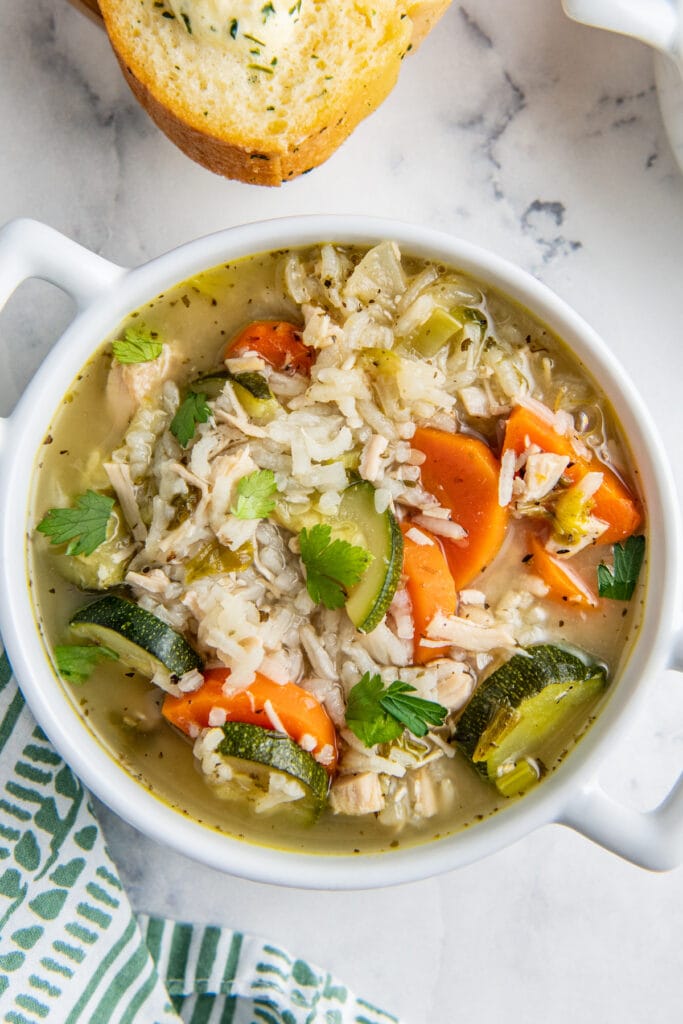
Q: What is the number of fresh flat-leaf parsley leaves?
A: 8